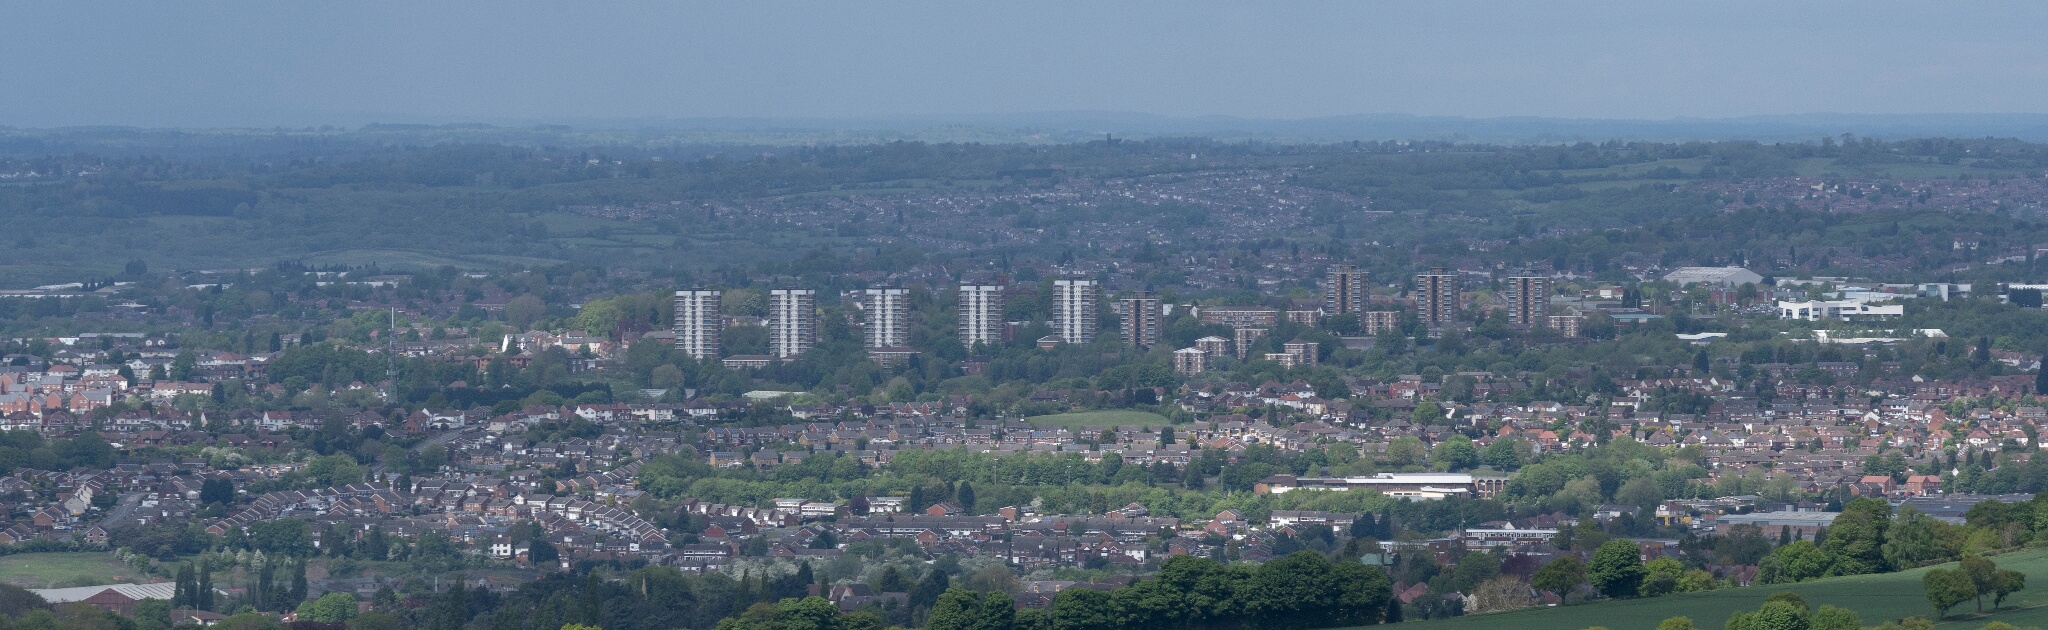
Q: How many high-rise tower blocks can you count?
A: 9